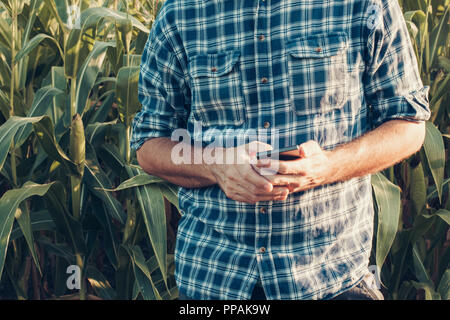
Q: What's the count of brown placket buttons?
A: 5